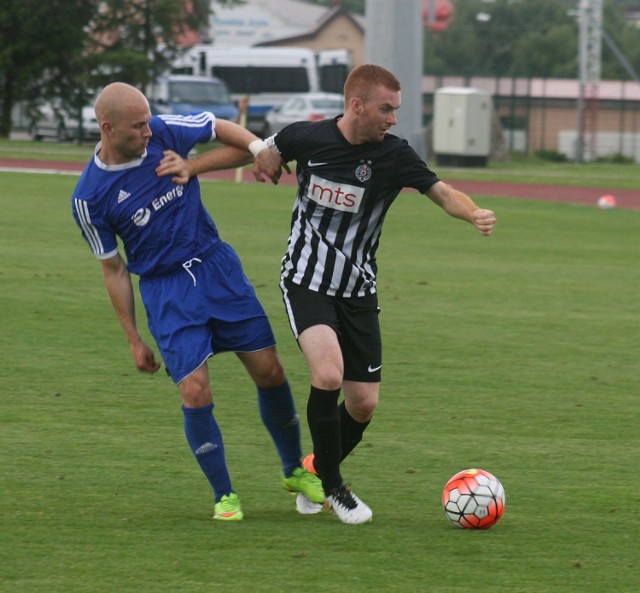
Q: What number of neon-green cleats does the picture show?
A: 2